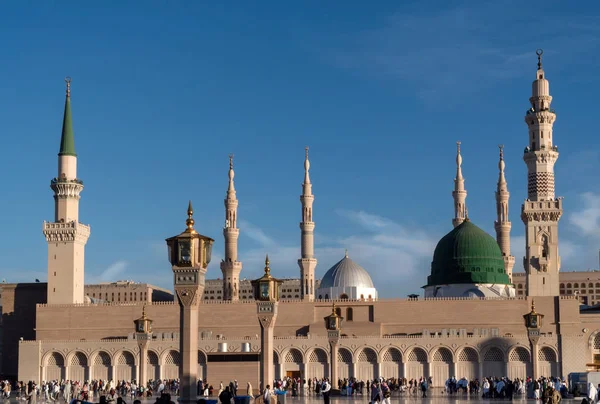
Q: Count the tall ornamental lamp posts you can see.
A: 5